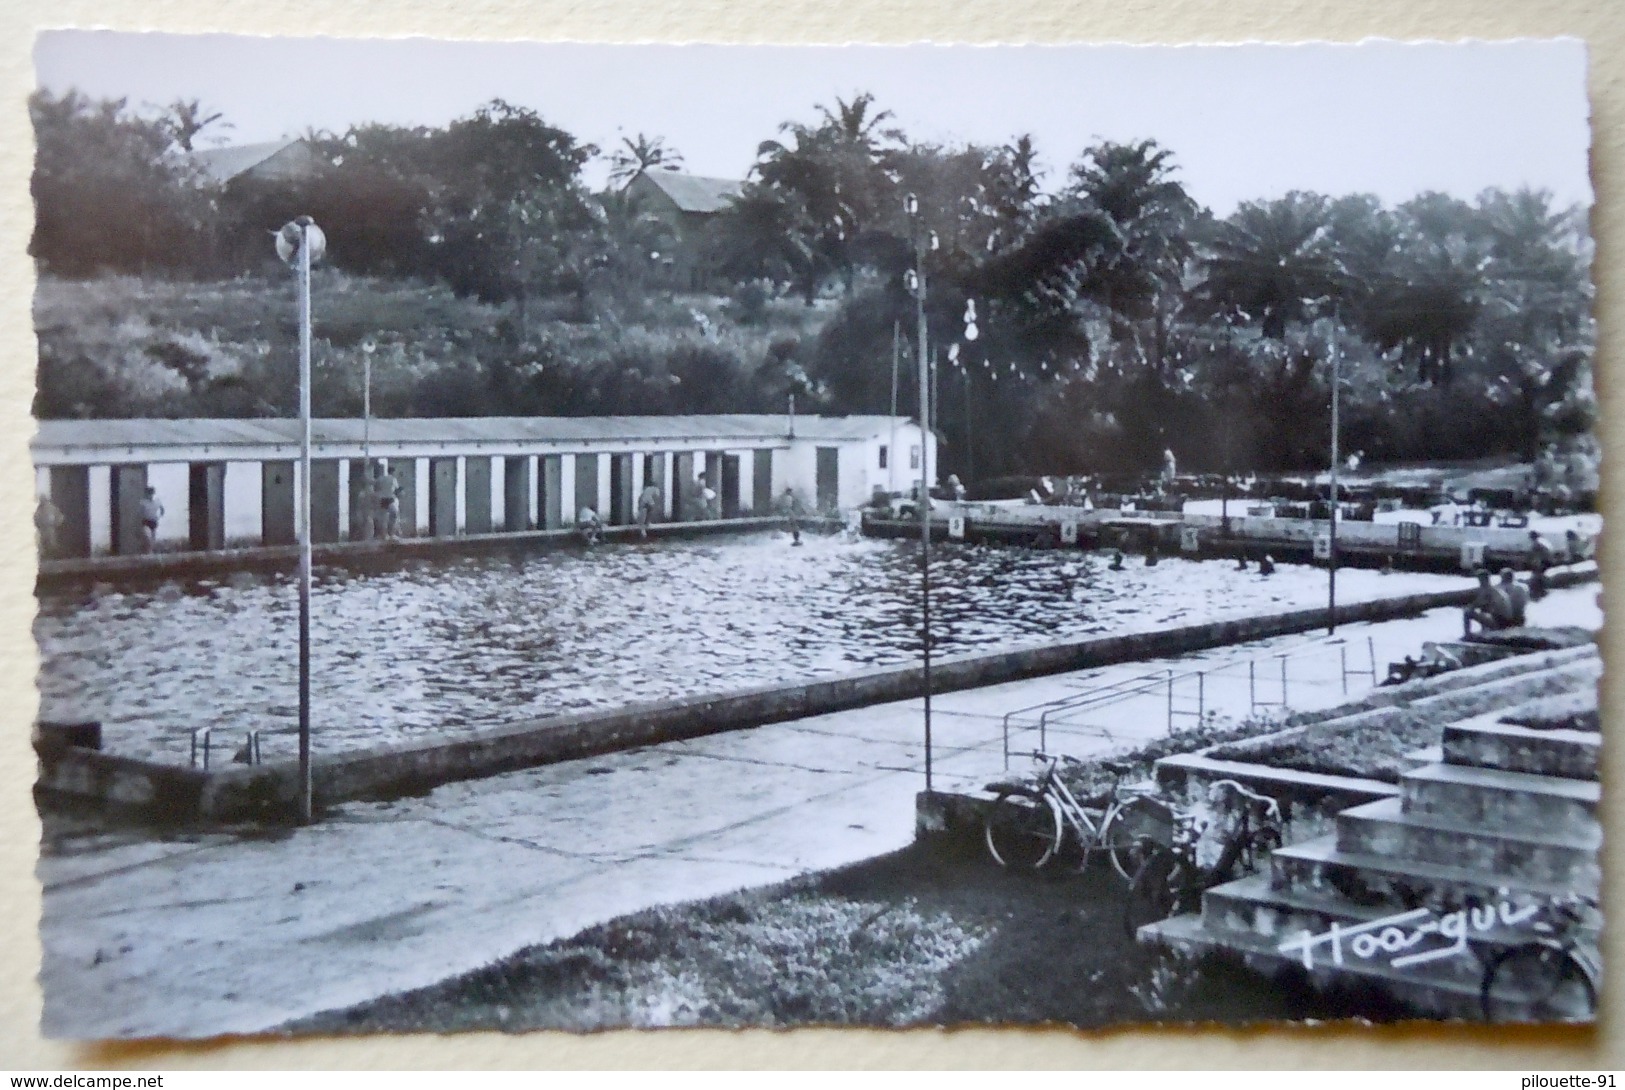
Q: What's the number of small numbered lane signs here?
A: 5